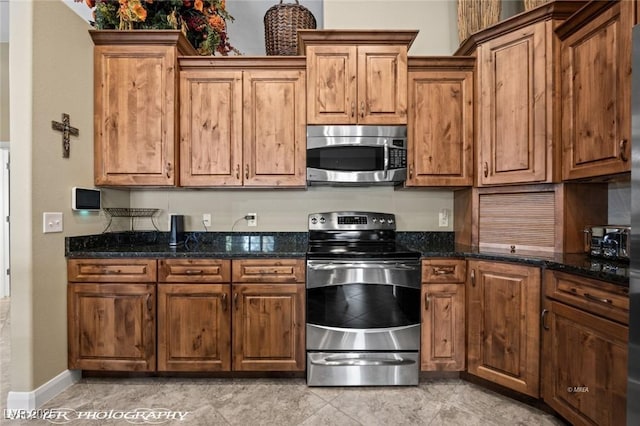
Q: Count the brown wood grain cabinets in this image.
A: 14